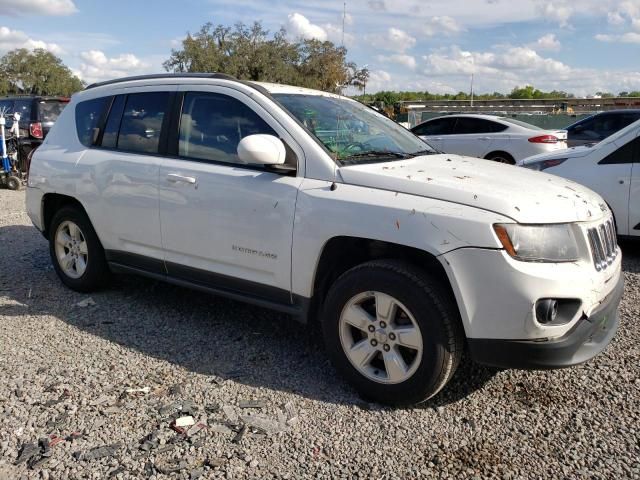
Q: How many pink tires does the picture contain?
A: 0